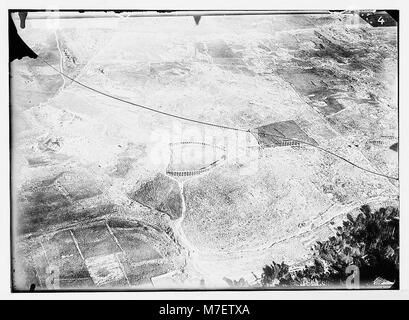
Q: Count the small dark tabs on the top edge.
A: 2